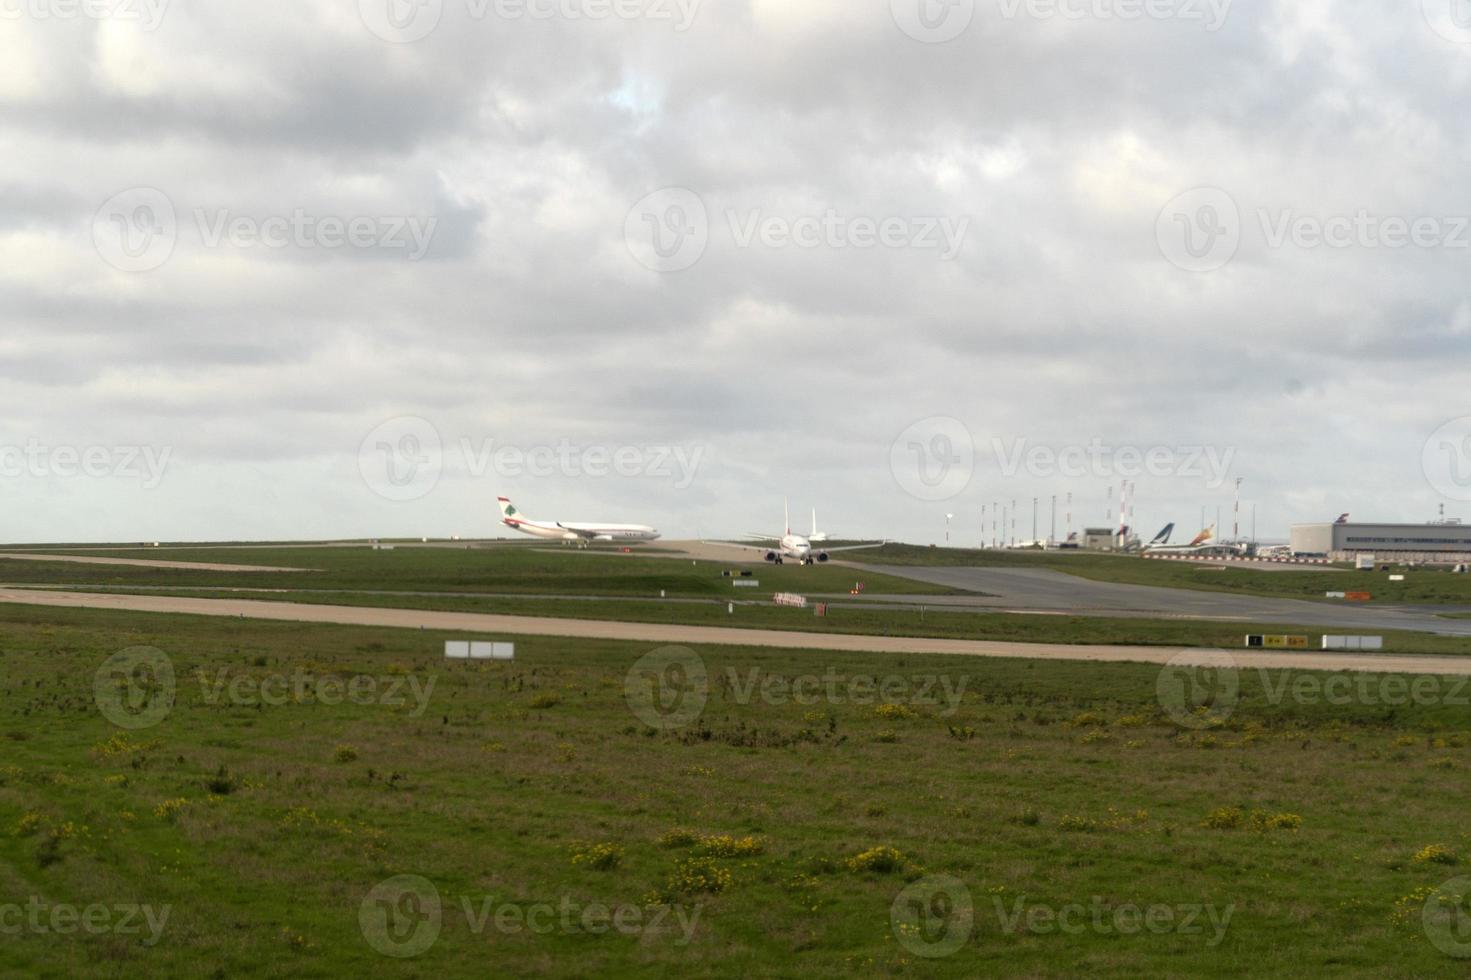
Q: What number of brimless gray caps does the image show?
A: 0